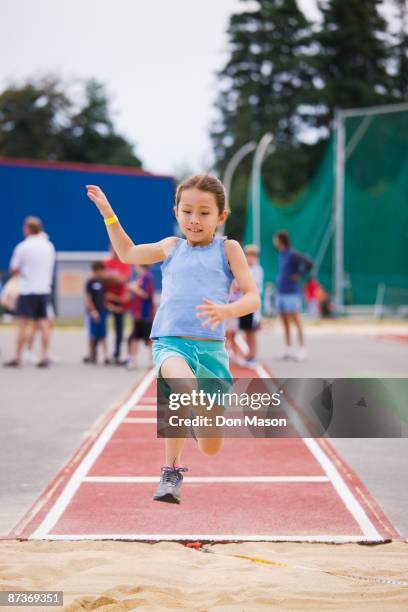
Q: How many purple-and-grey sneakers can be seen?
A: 1